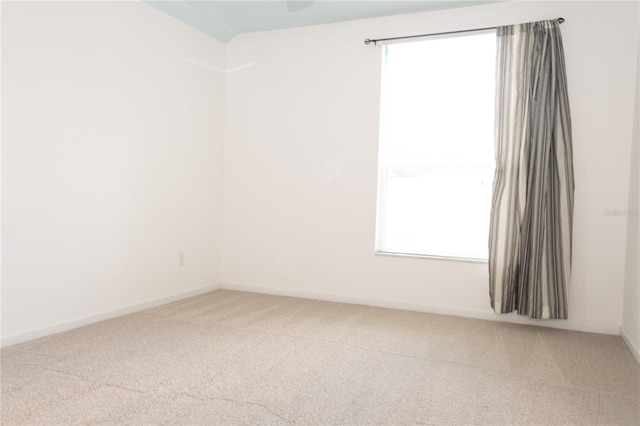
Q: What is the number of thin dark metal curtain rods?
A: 1